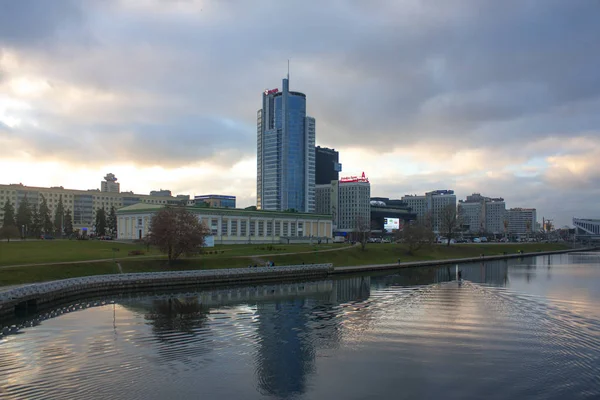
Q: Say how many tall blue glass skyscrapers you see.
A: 1